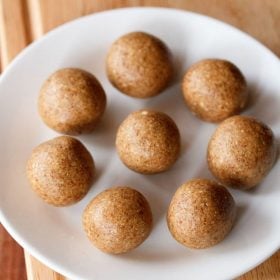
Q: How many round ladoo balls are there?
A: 8